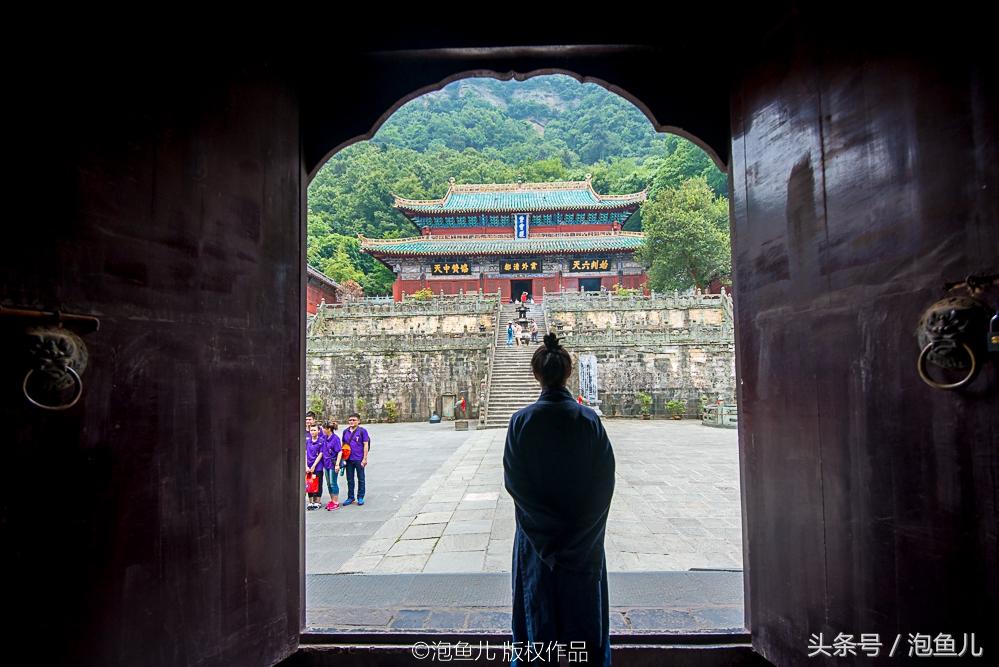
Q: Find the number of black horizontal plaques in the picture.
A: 3